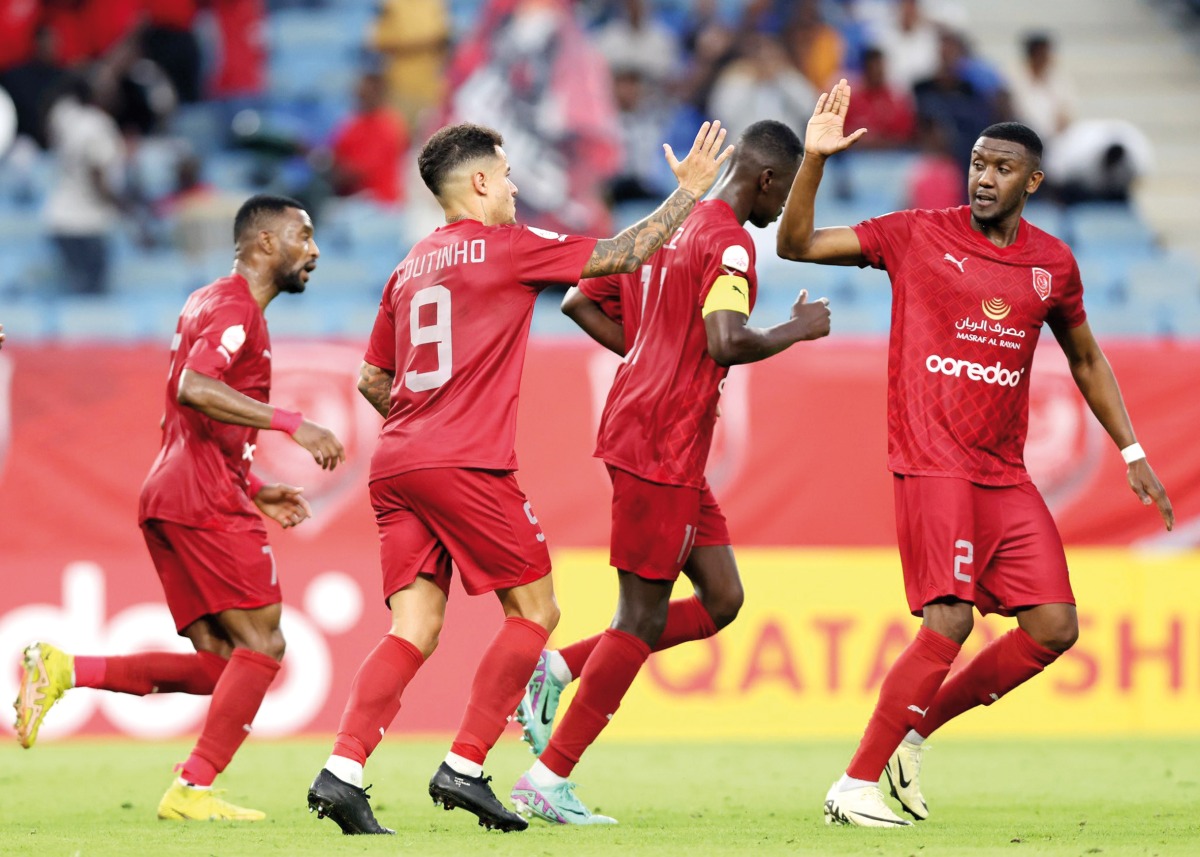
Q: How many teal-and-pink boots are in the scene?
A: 2